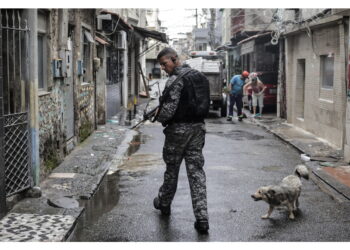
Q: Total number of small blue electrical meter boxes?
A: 2